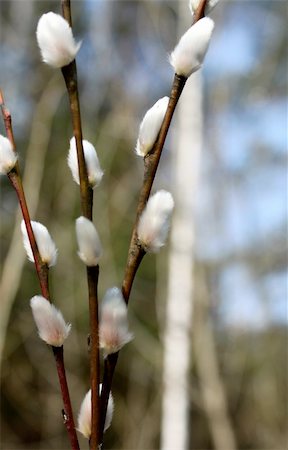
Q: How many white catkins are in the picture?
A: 12